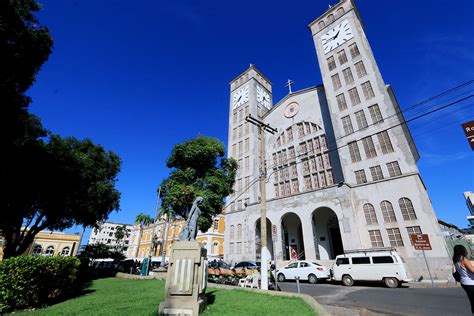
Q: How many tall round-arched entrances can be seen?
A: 3